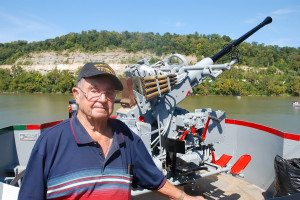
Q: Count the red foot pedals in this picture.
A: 2